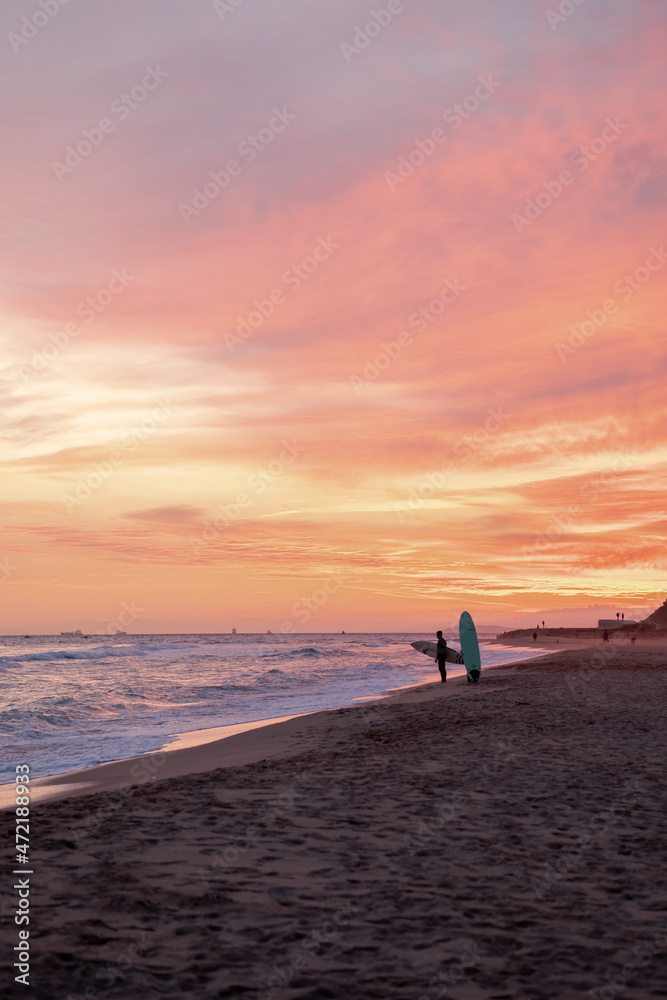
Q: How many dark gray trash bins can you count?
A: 0